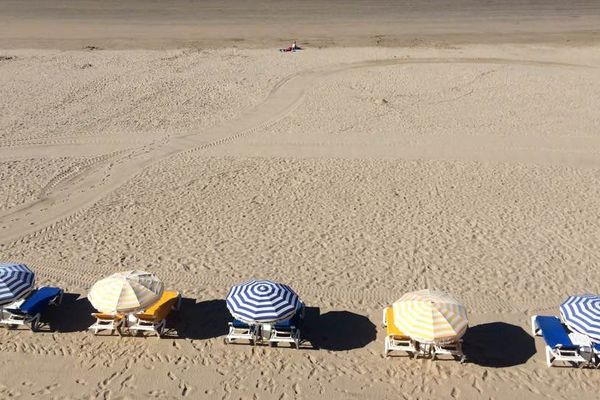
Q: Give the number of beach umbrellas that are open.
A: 5